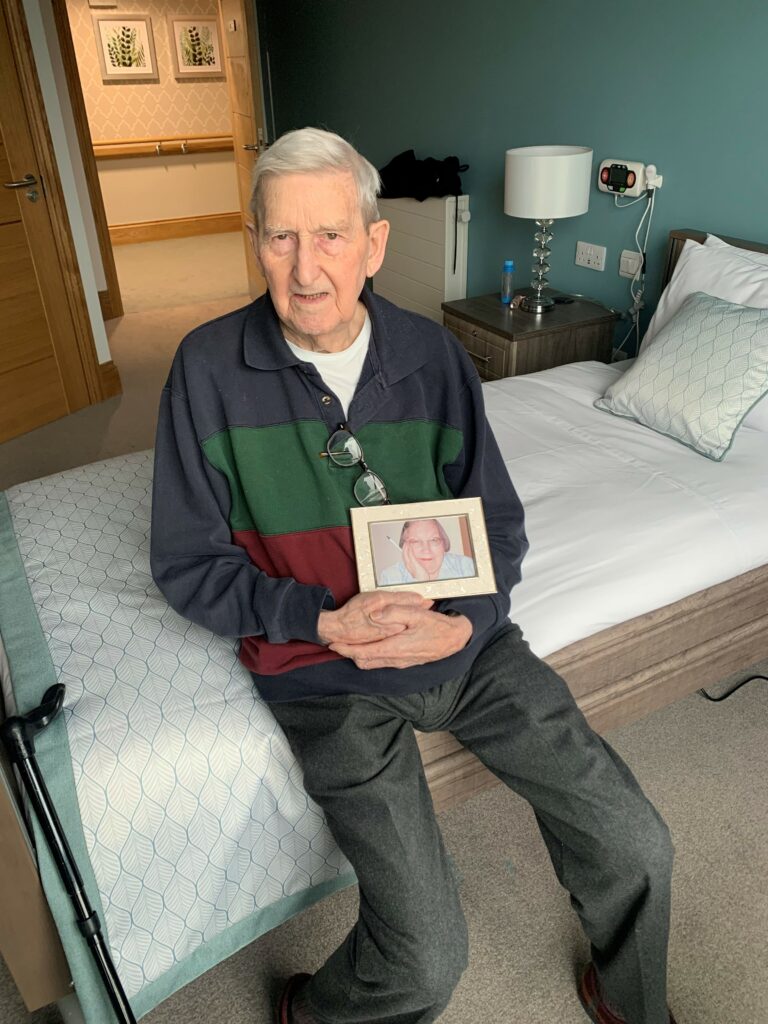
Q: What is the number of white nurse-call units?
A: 1